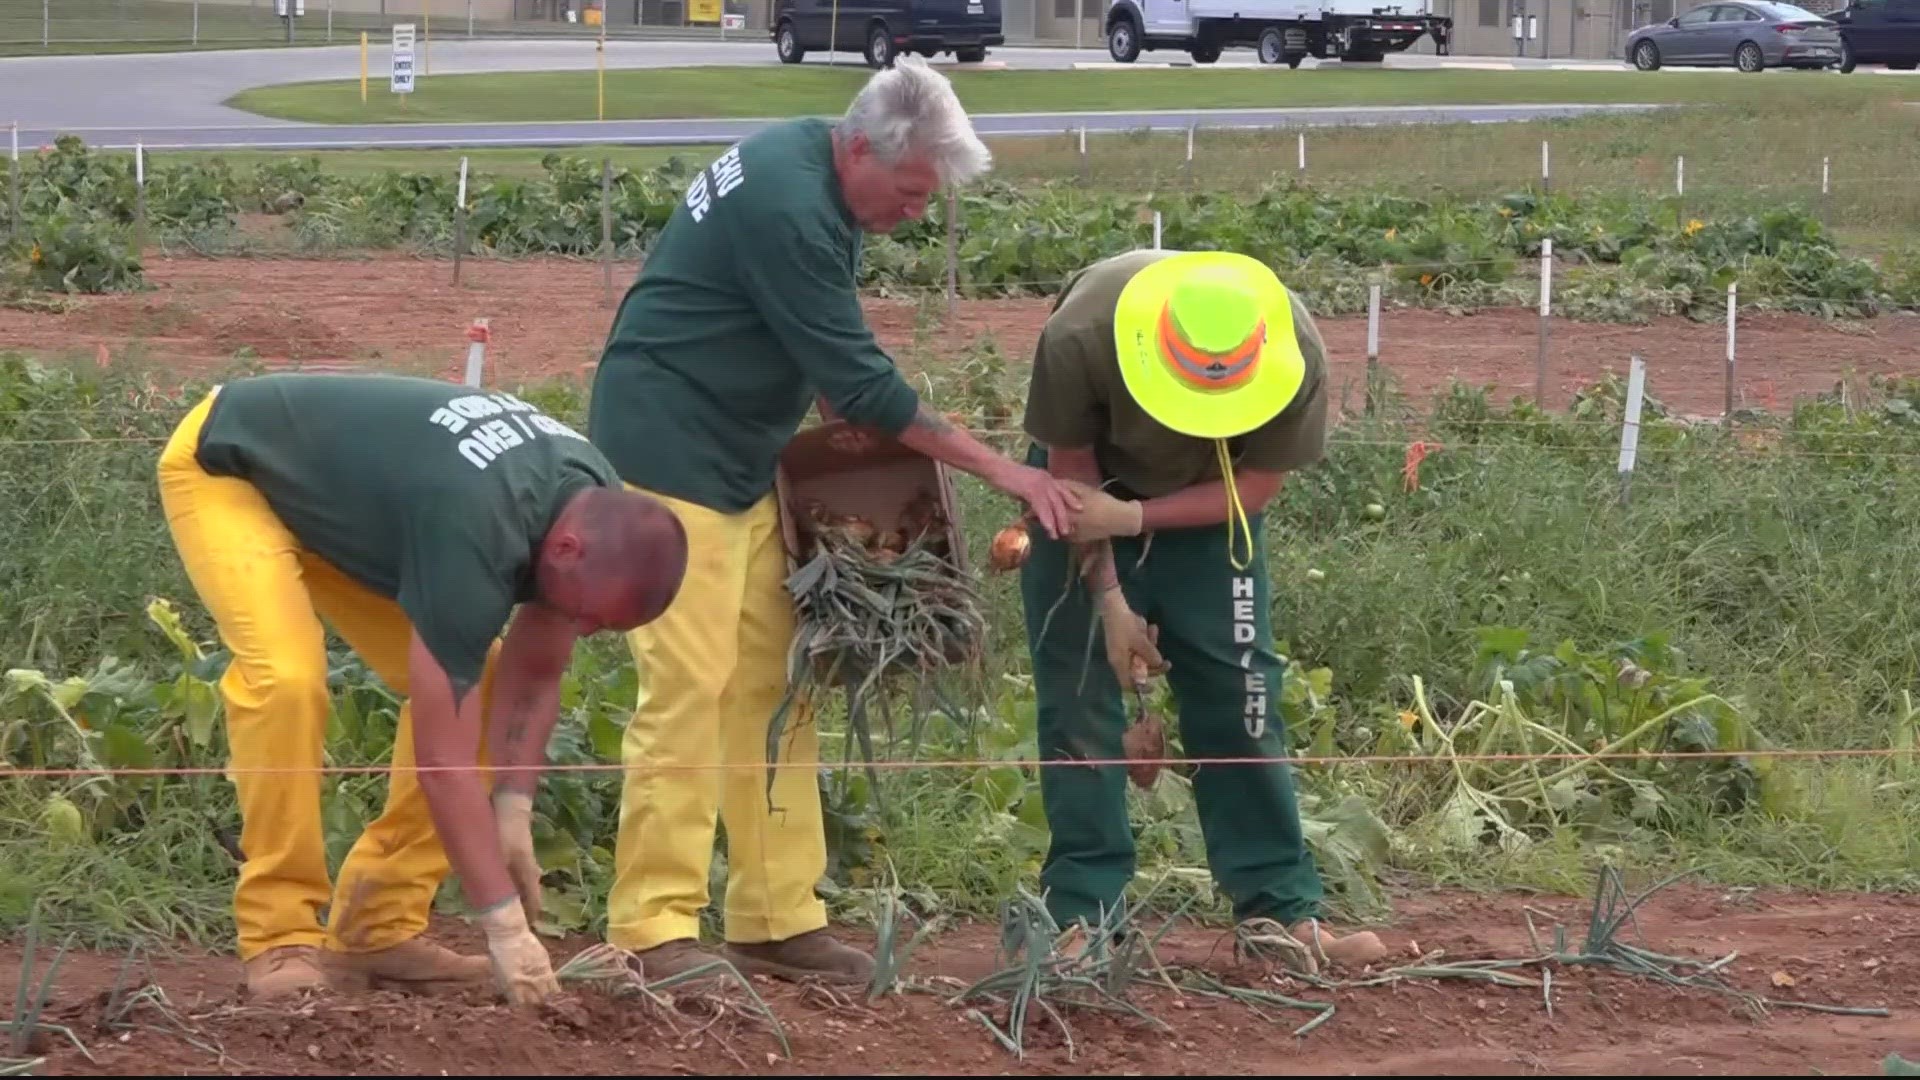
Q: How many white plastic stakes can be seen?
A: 15